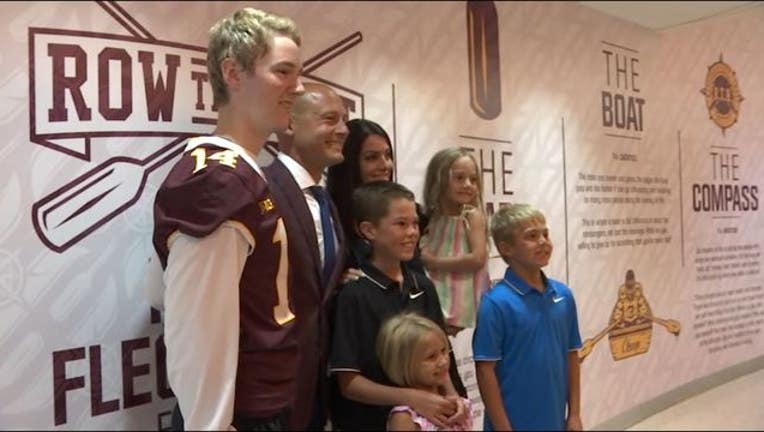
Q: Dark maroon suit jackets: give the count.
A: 1